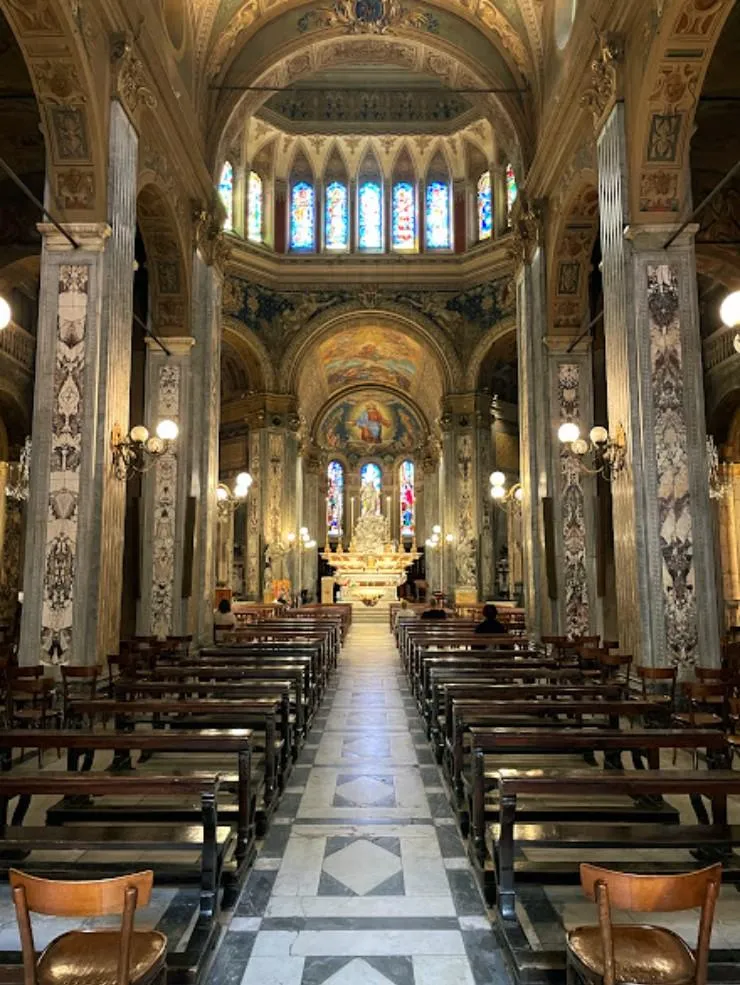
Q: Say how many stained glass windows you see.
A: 12